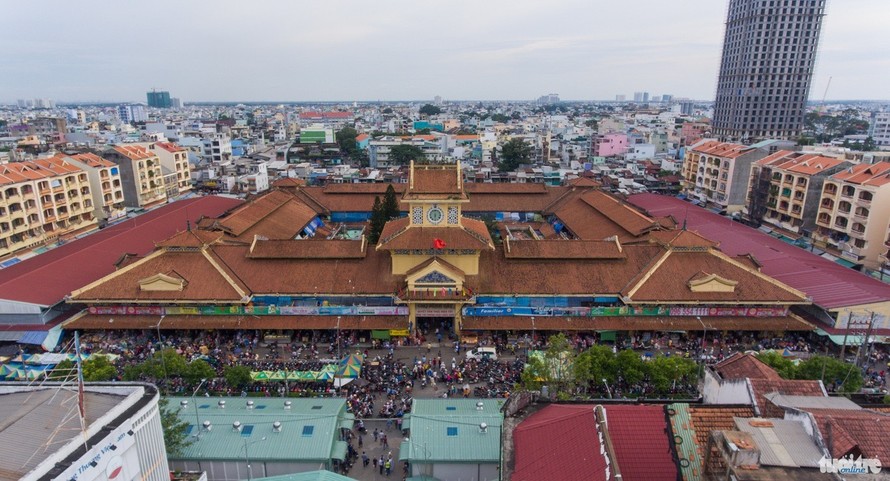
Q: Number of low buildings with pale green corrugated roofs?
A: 2